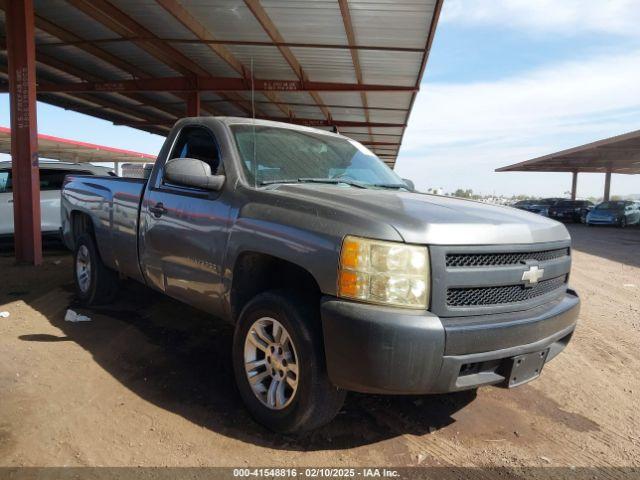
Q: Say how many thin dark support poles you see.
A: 2